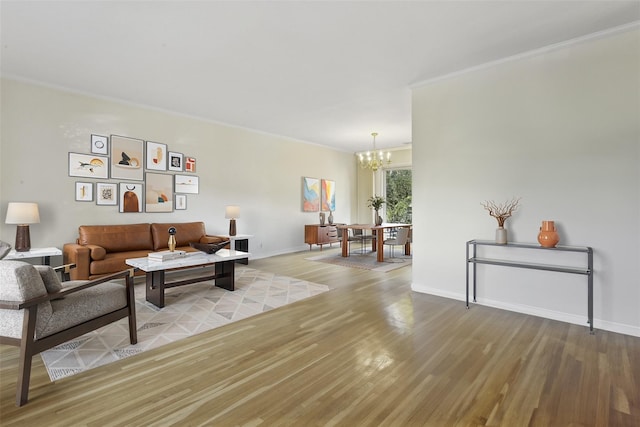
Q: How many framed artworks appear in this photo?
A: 14